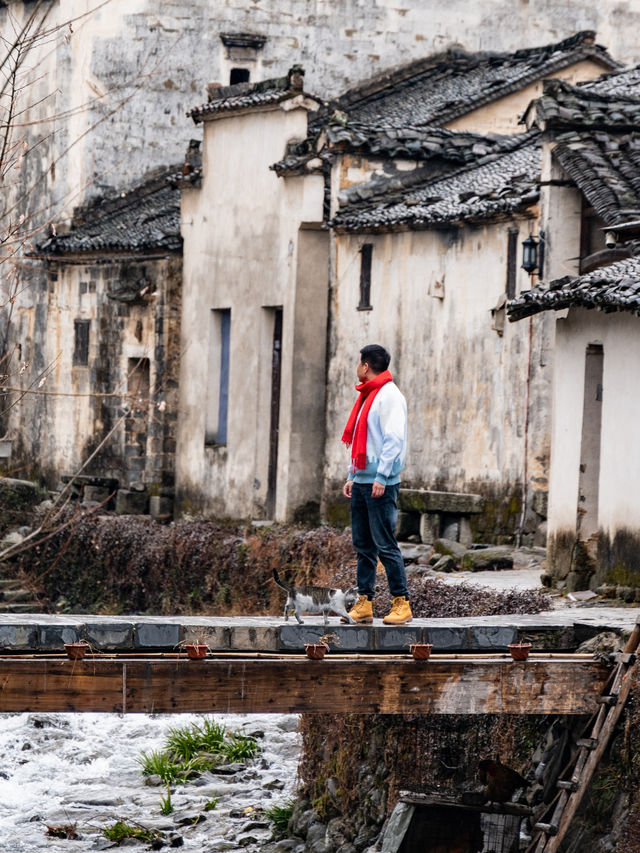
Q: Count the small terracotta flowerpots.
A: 5